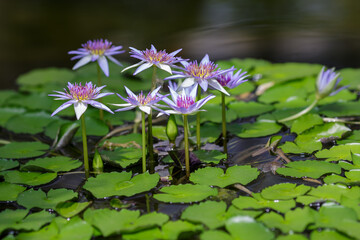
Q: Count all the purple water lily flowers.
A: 8